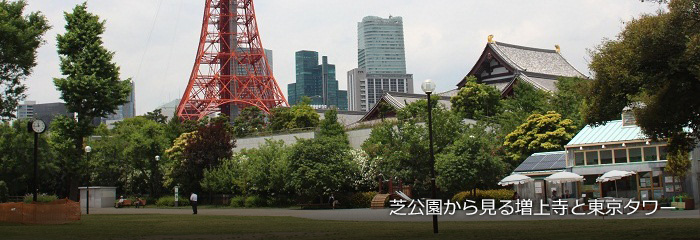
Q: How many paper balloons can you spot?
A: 0